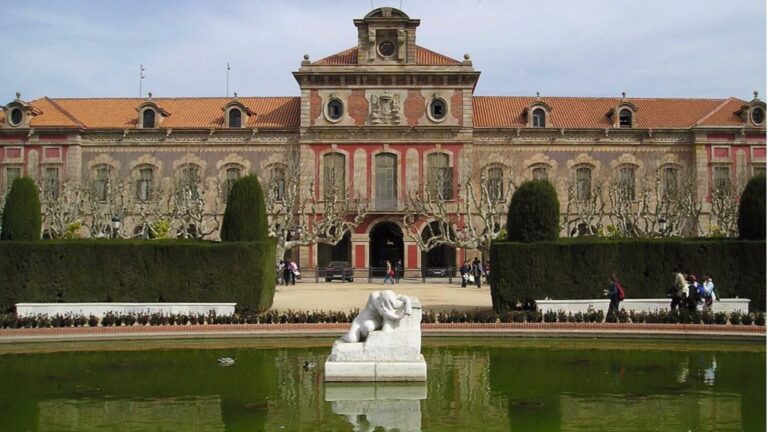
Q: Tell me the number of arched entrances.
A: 3